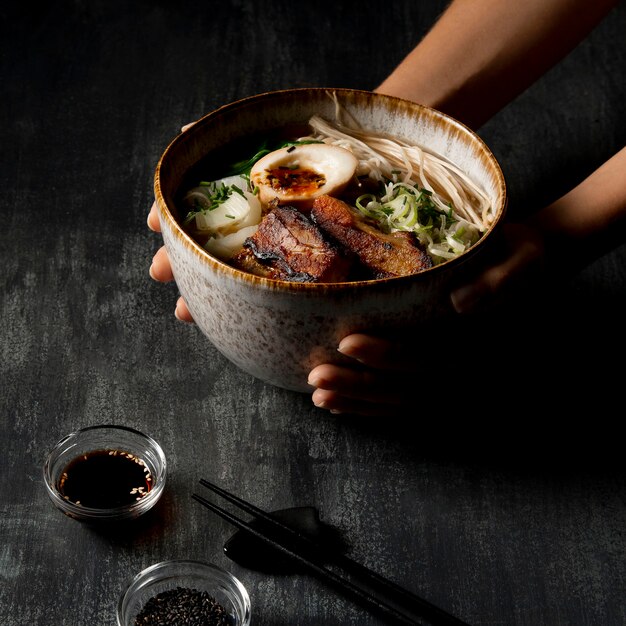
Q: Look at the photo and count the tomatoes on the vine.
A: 0